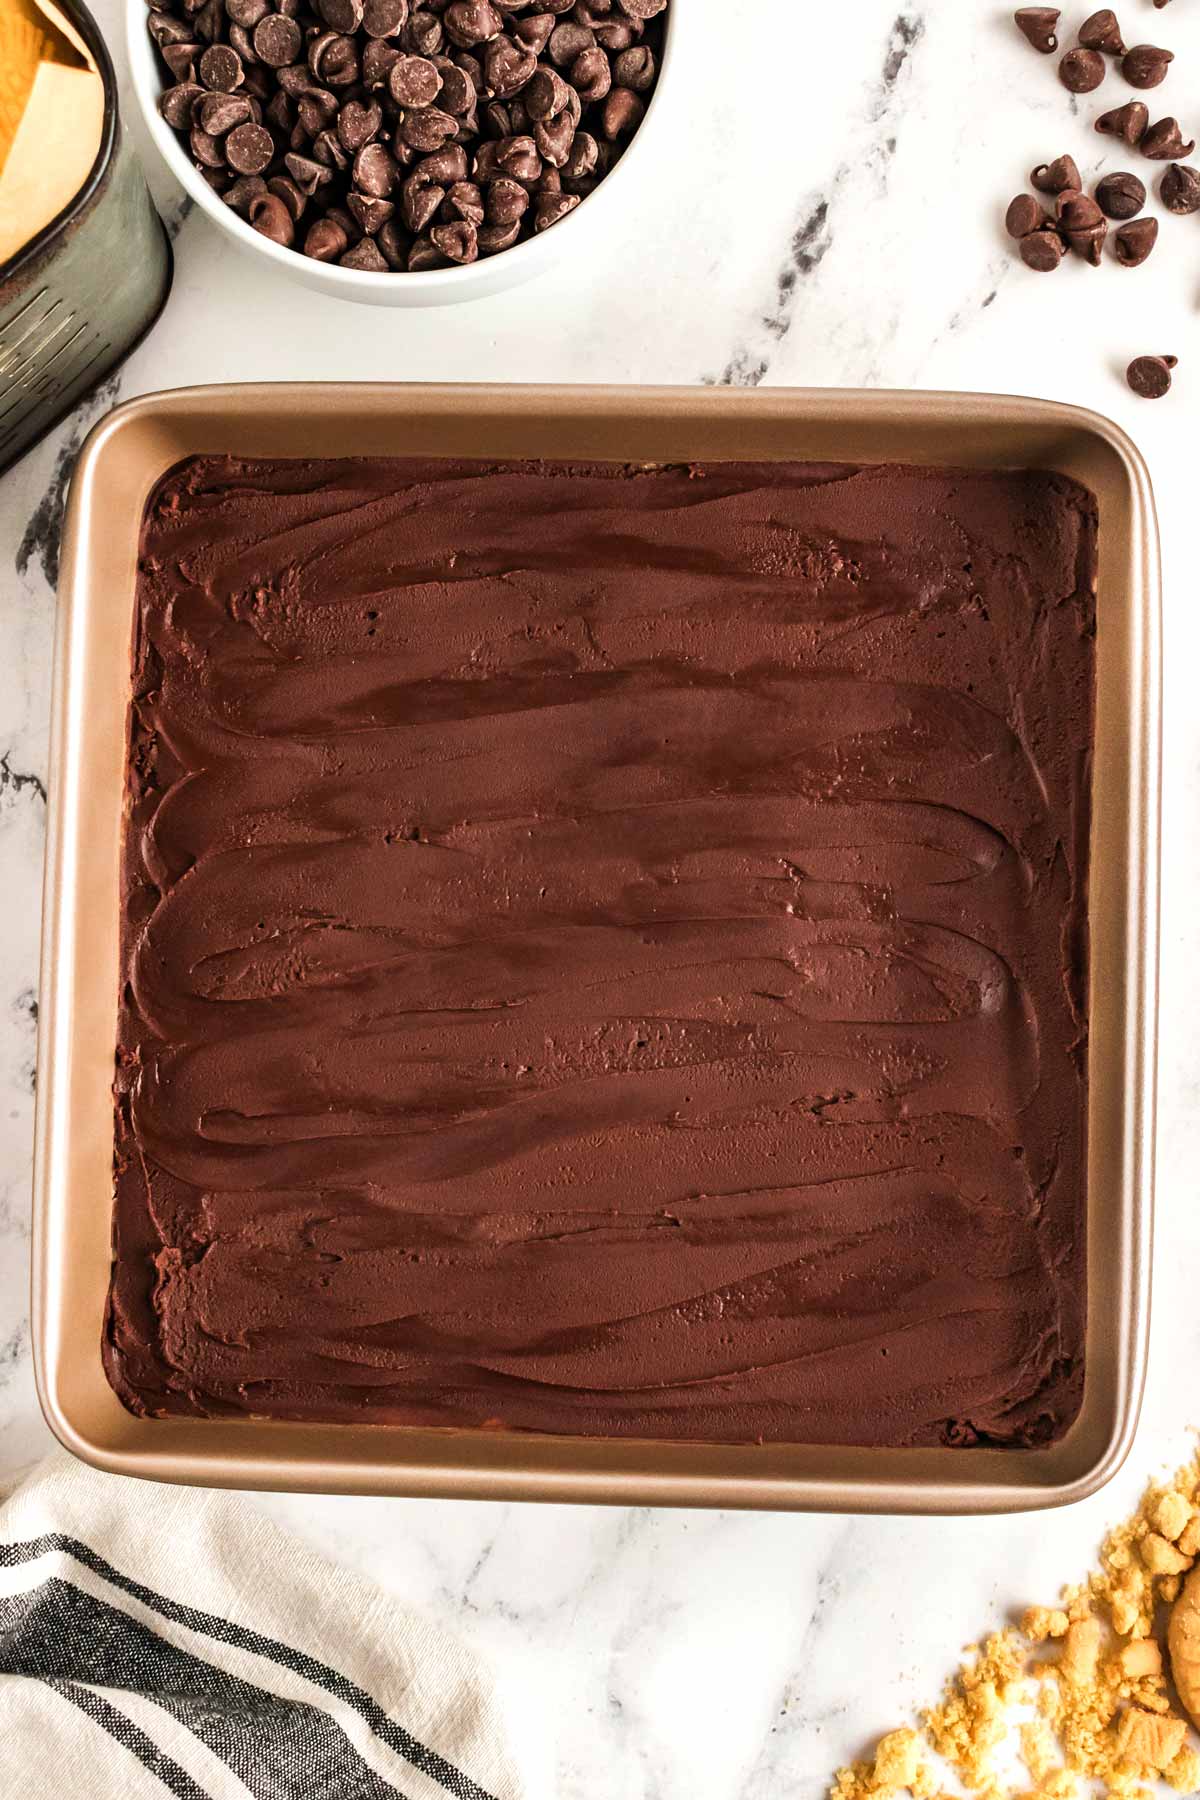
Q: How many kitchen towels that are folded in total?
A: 1